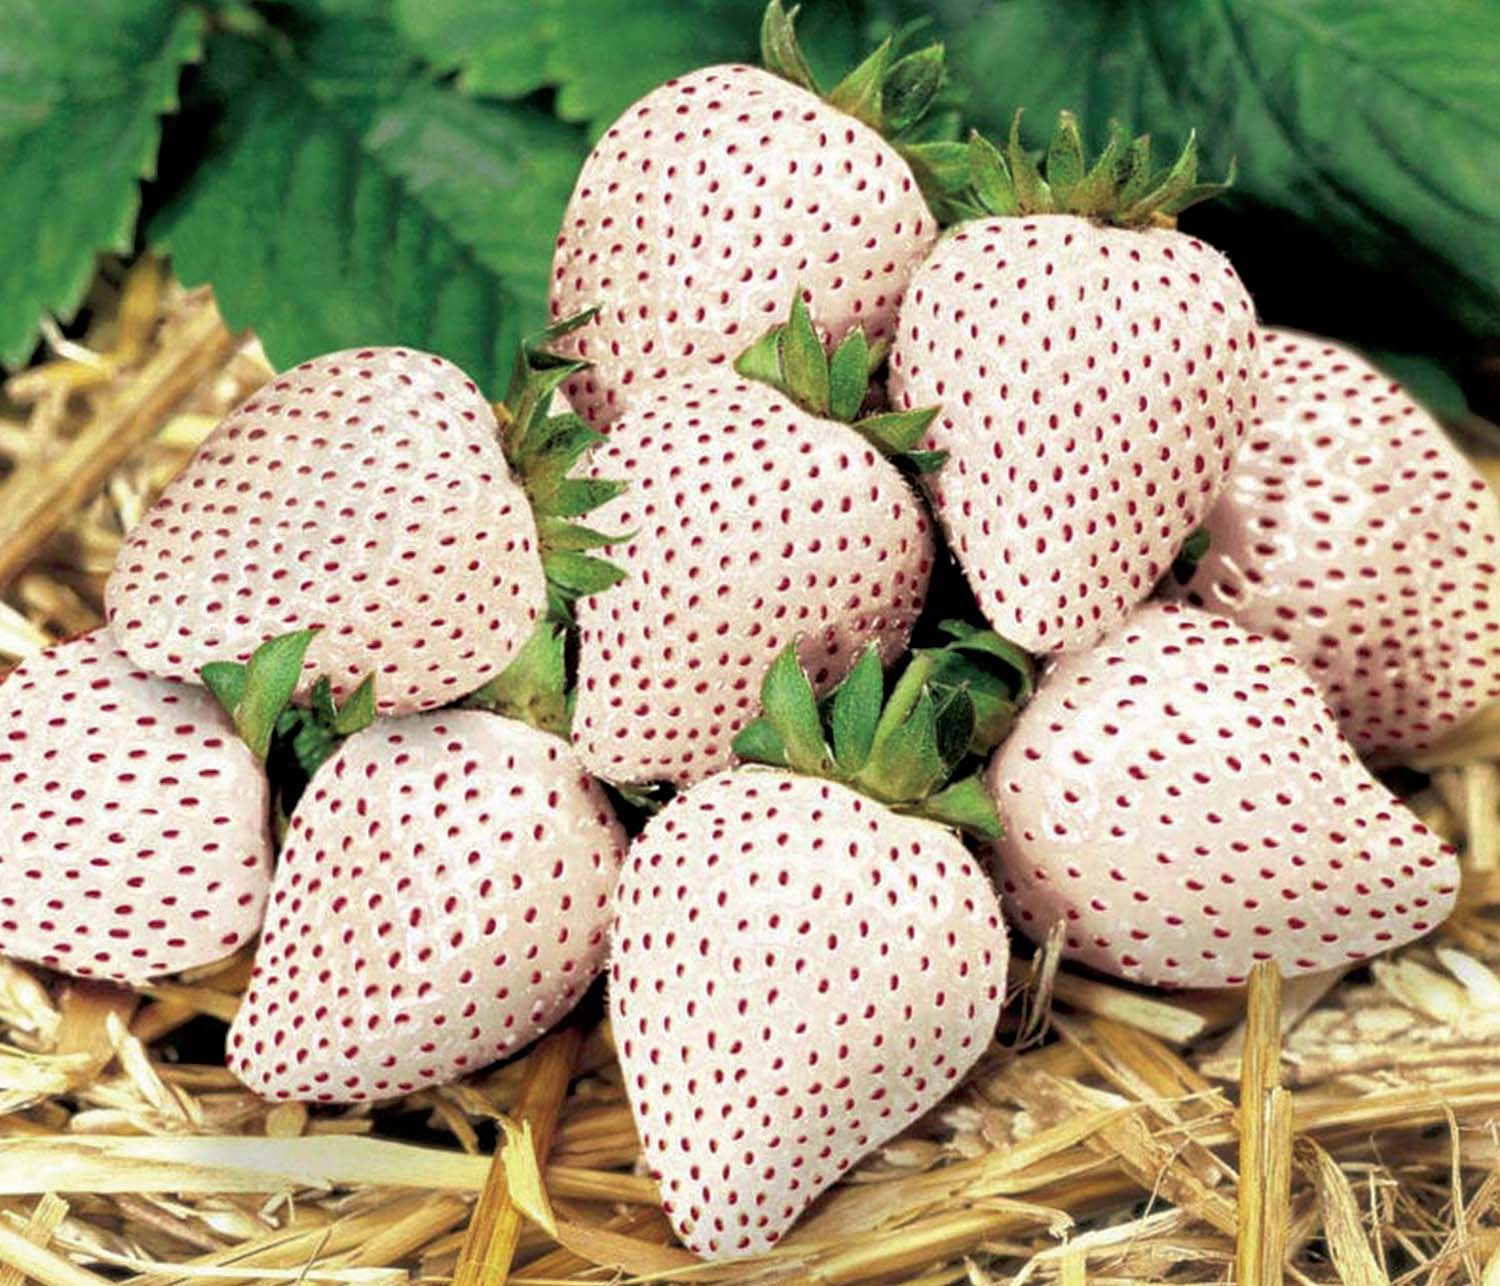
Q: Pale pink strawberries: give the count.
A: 9